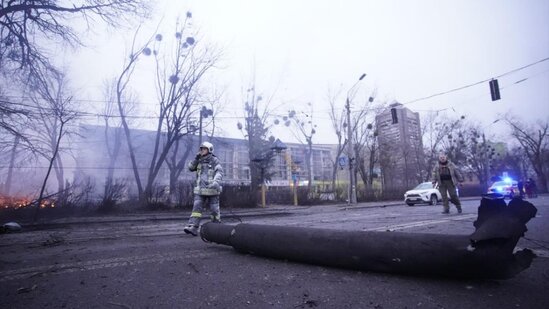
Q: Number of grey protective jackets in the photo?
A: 1